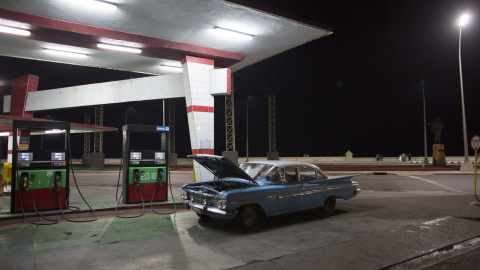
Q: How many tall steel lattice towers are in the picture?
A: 5